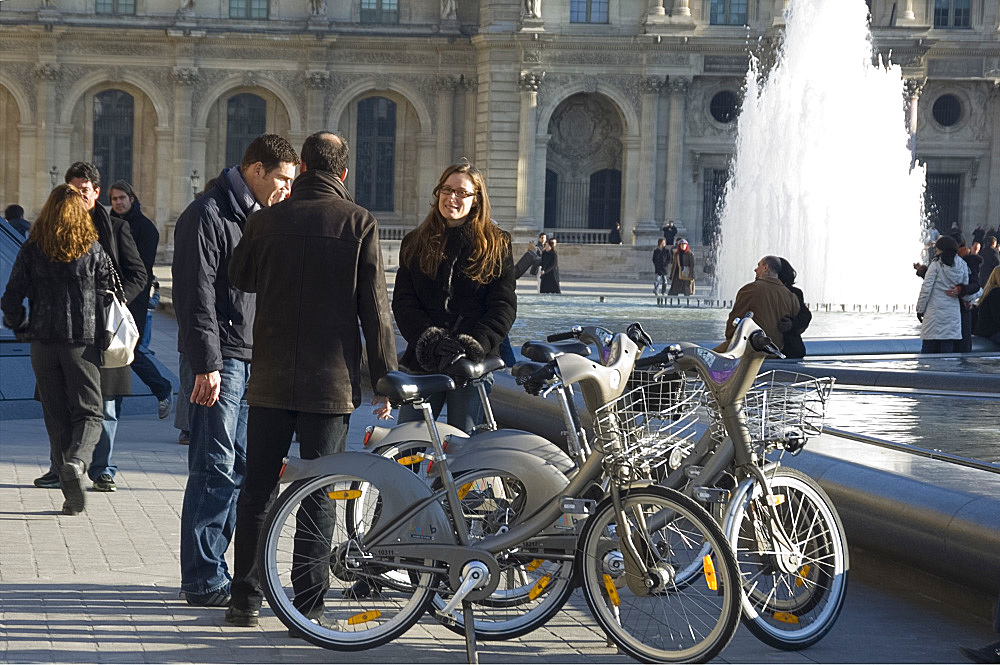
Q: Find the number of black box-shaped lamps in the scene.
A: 2